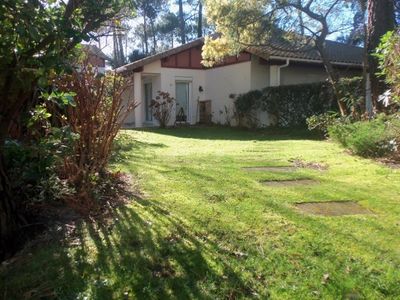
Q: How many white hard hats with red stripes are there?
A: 0